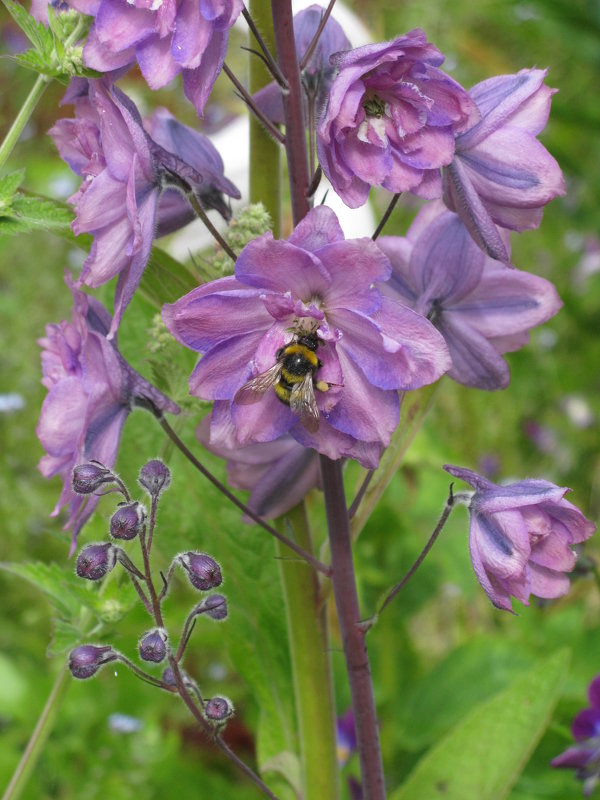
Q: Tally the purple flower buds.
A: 10